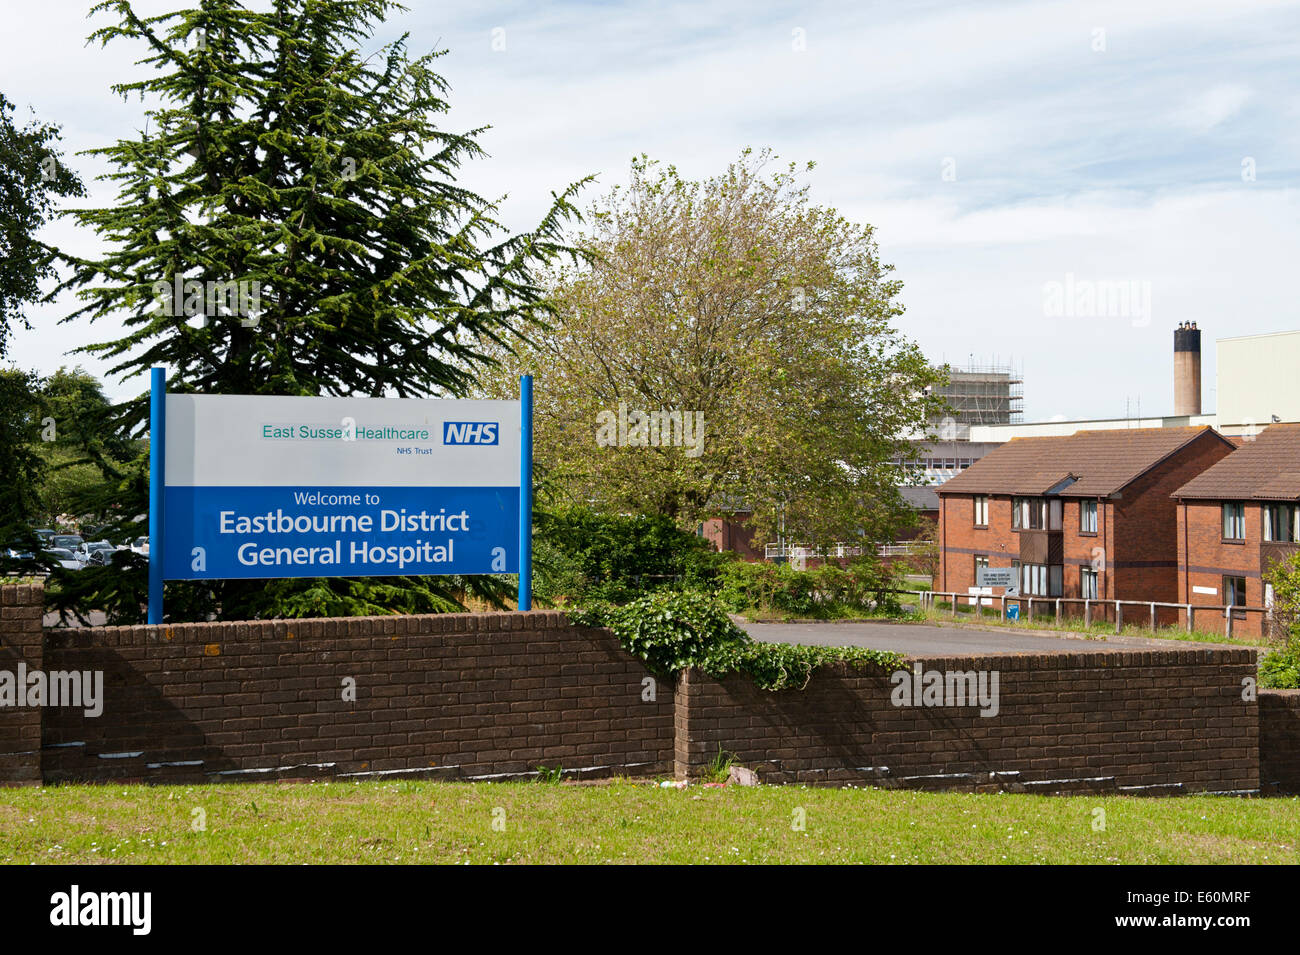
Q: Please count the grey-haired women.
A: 0